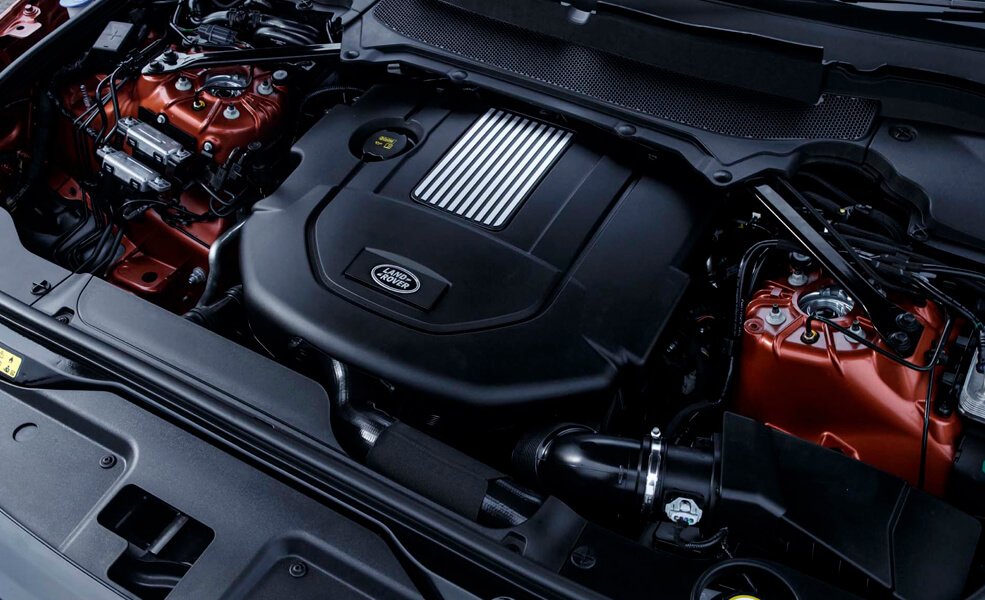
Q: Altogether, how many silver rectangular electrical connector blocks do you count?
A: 2